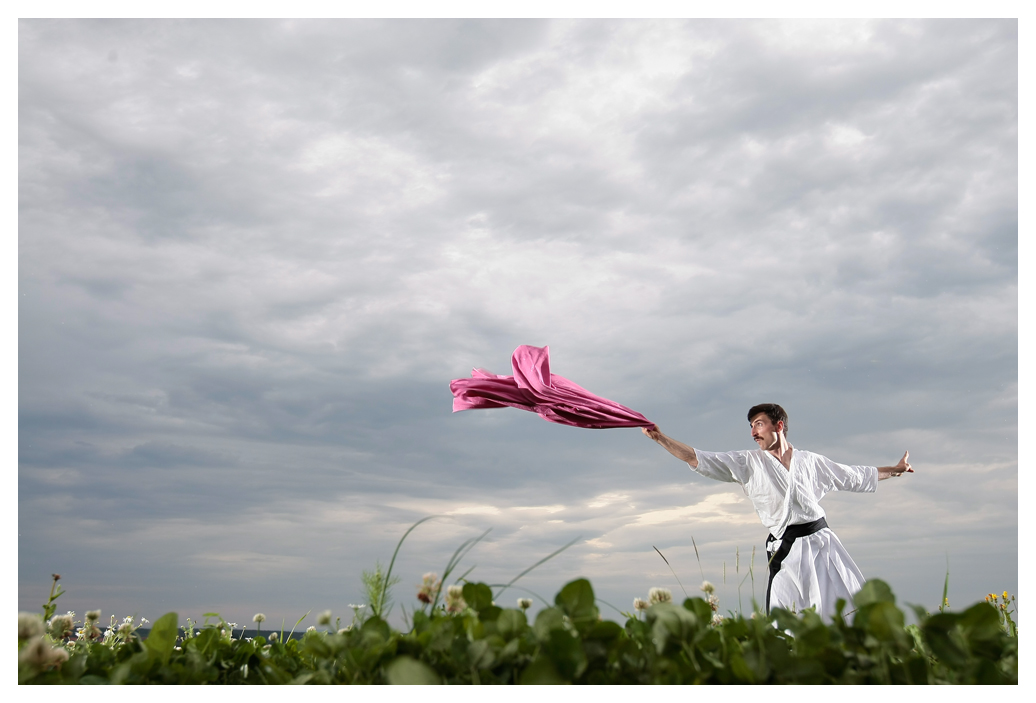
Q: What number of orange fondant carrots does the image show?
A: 0